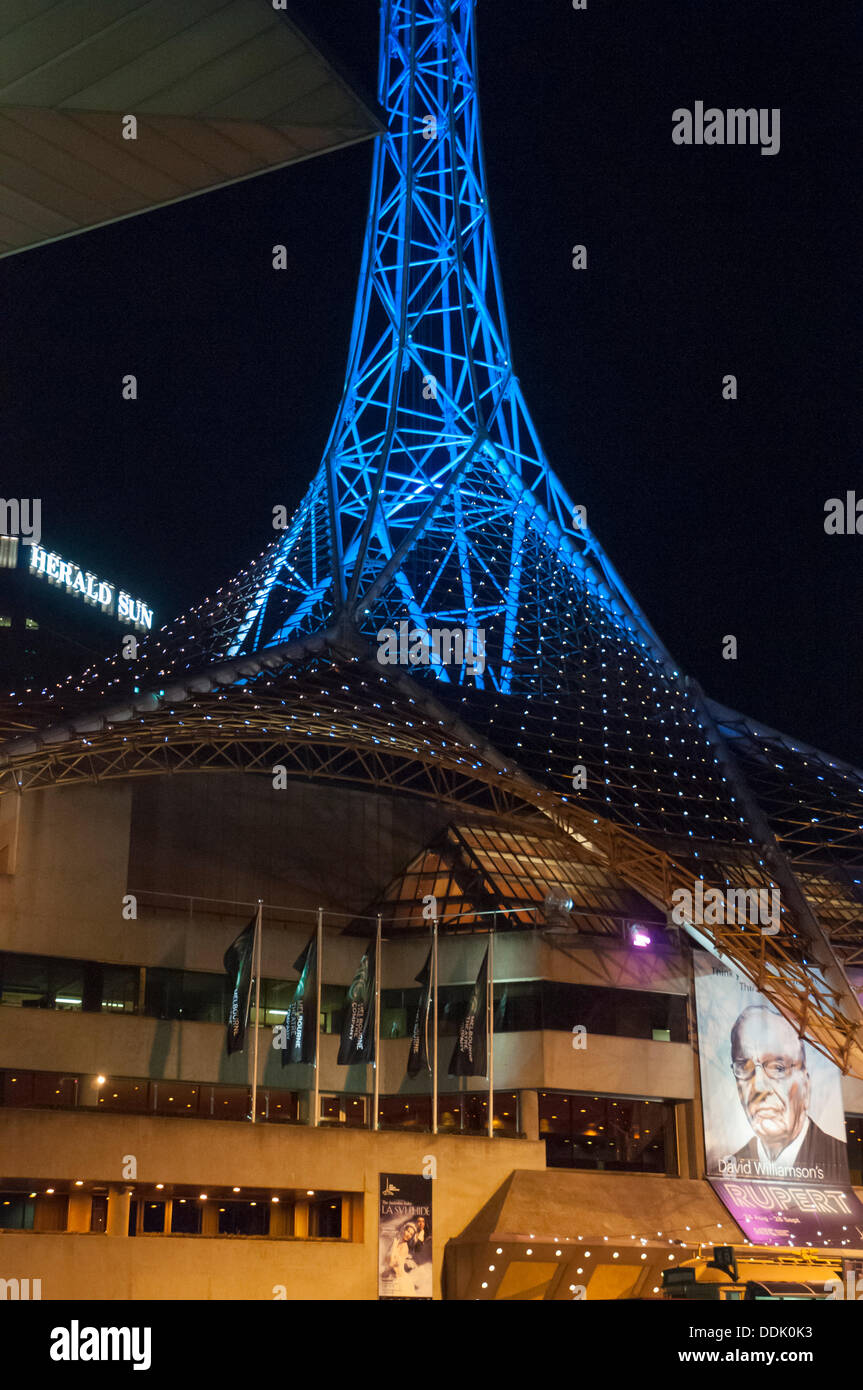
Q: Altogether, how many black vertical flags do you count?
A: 5